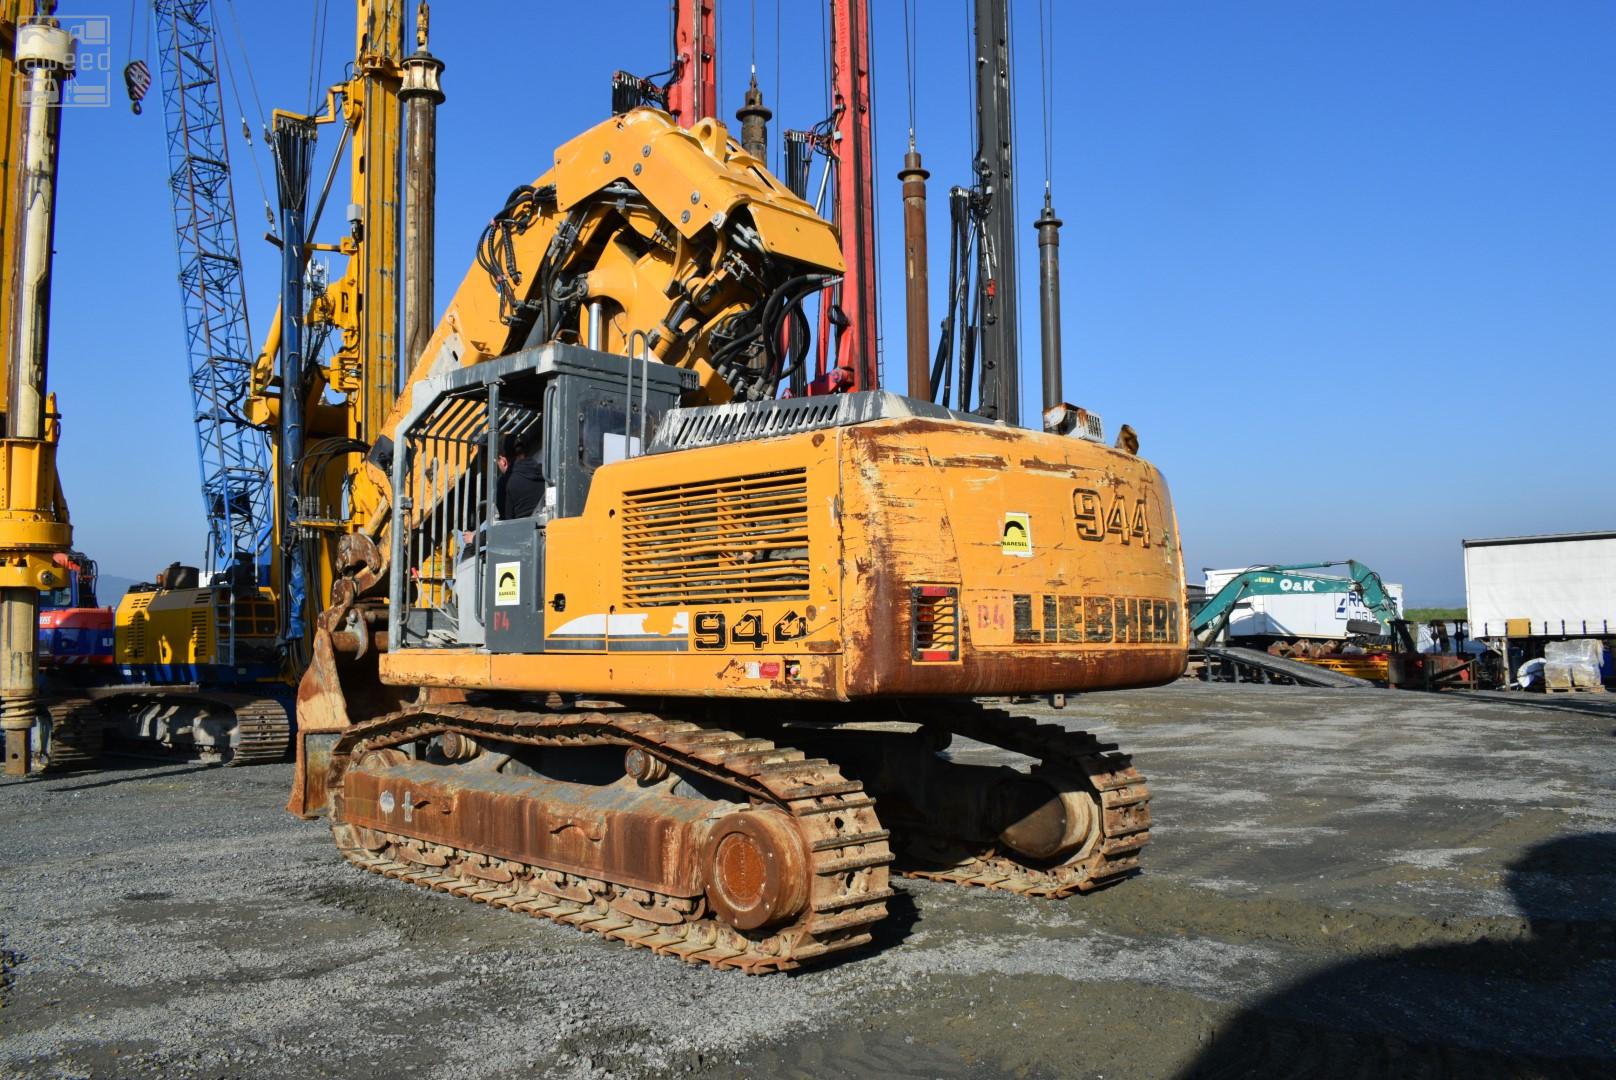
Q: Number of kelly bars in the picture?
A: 5